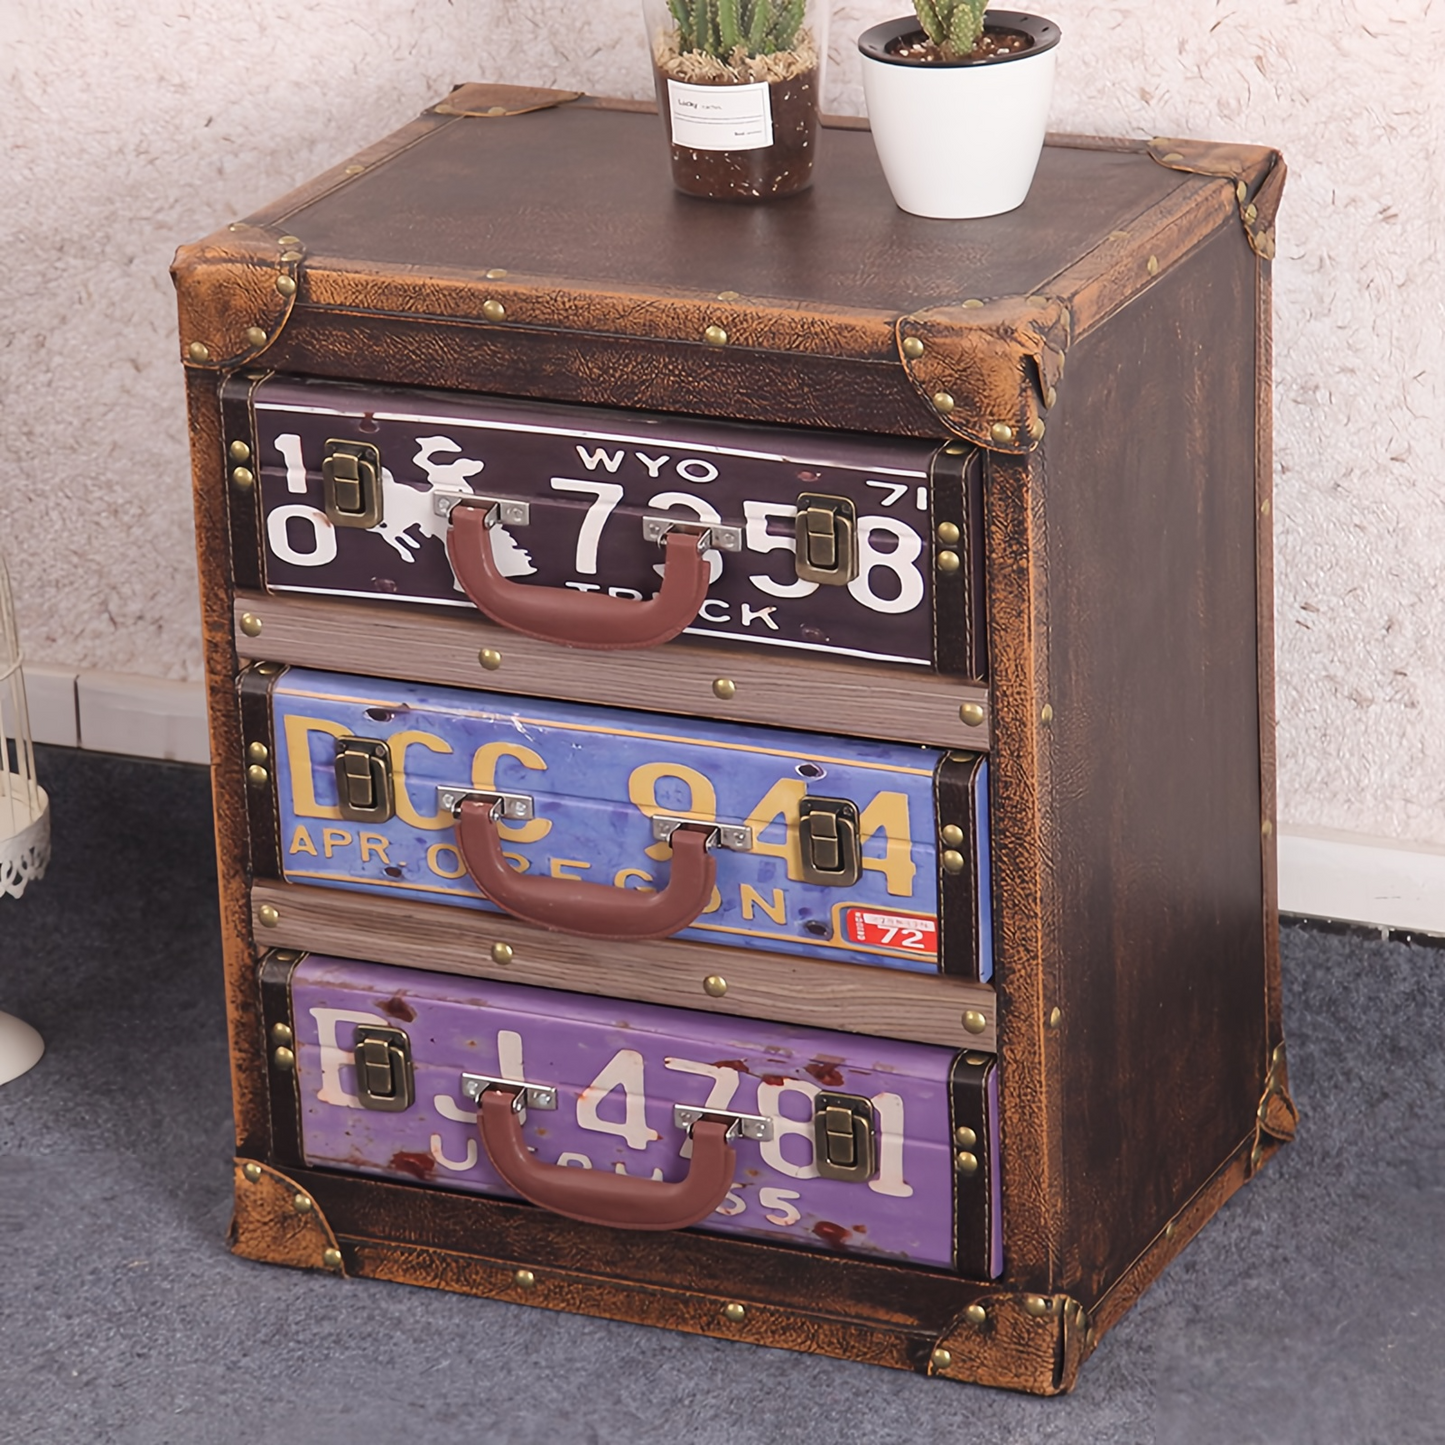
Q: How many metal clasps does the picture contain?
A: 6